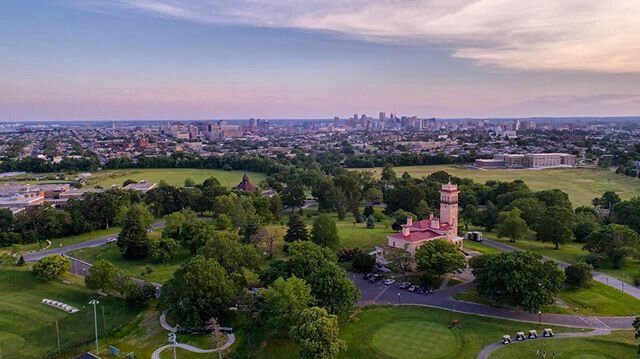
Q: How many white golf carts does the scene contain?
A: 4